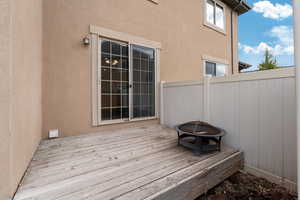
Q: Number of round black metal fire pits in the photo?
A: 1